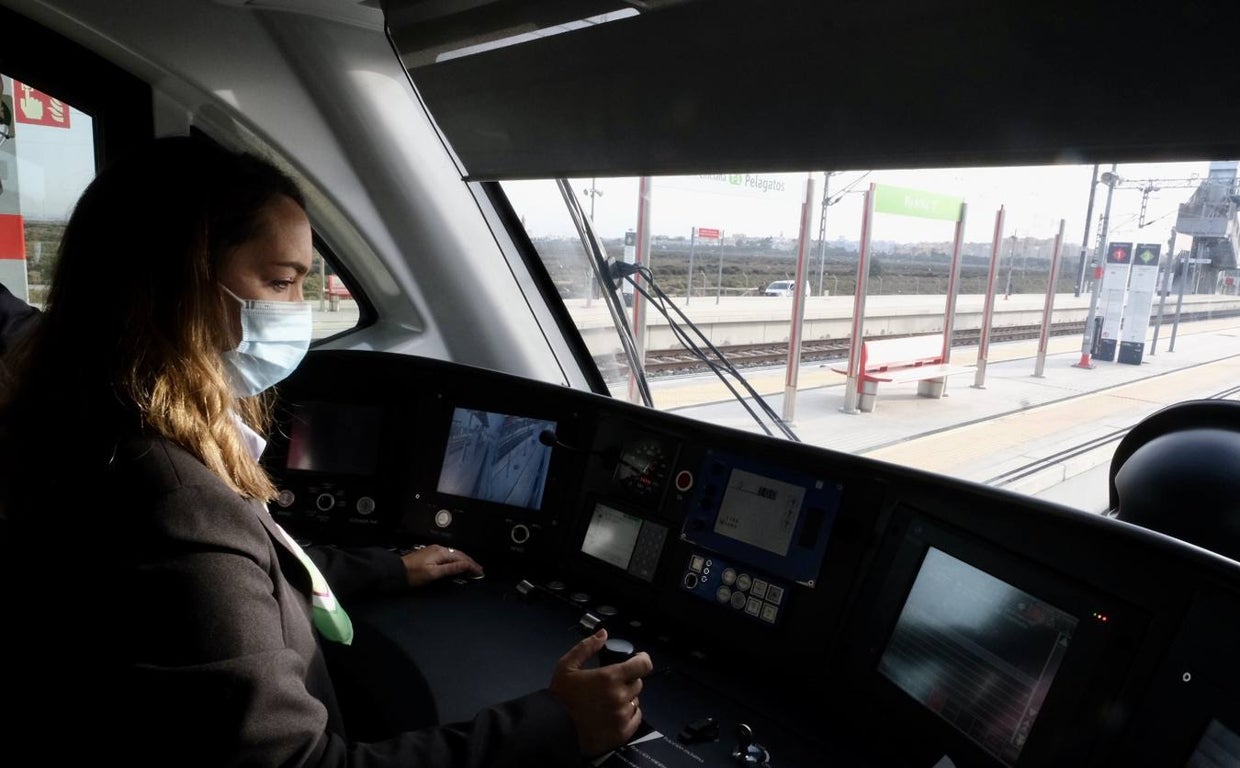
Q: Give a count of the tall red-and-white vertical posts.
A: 6